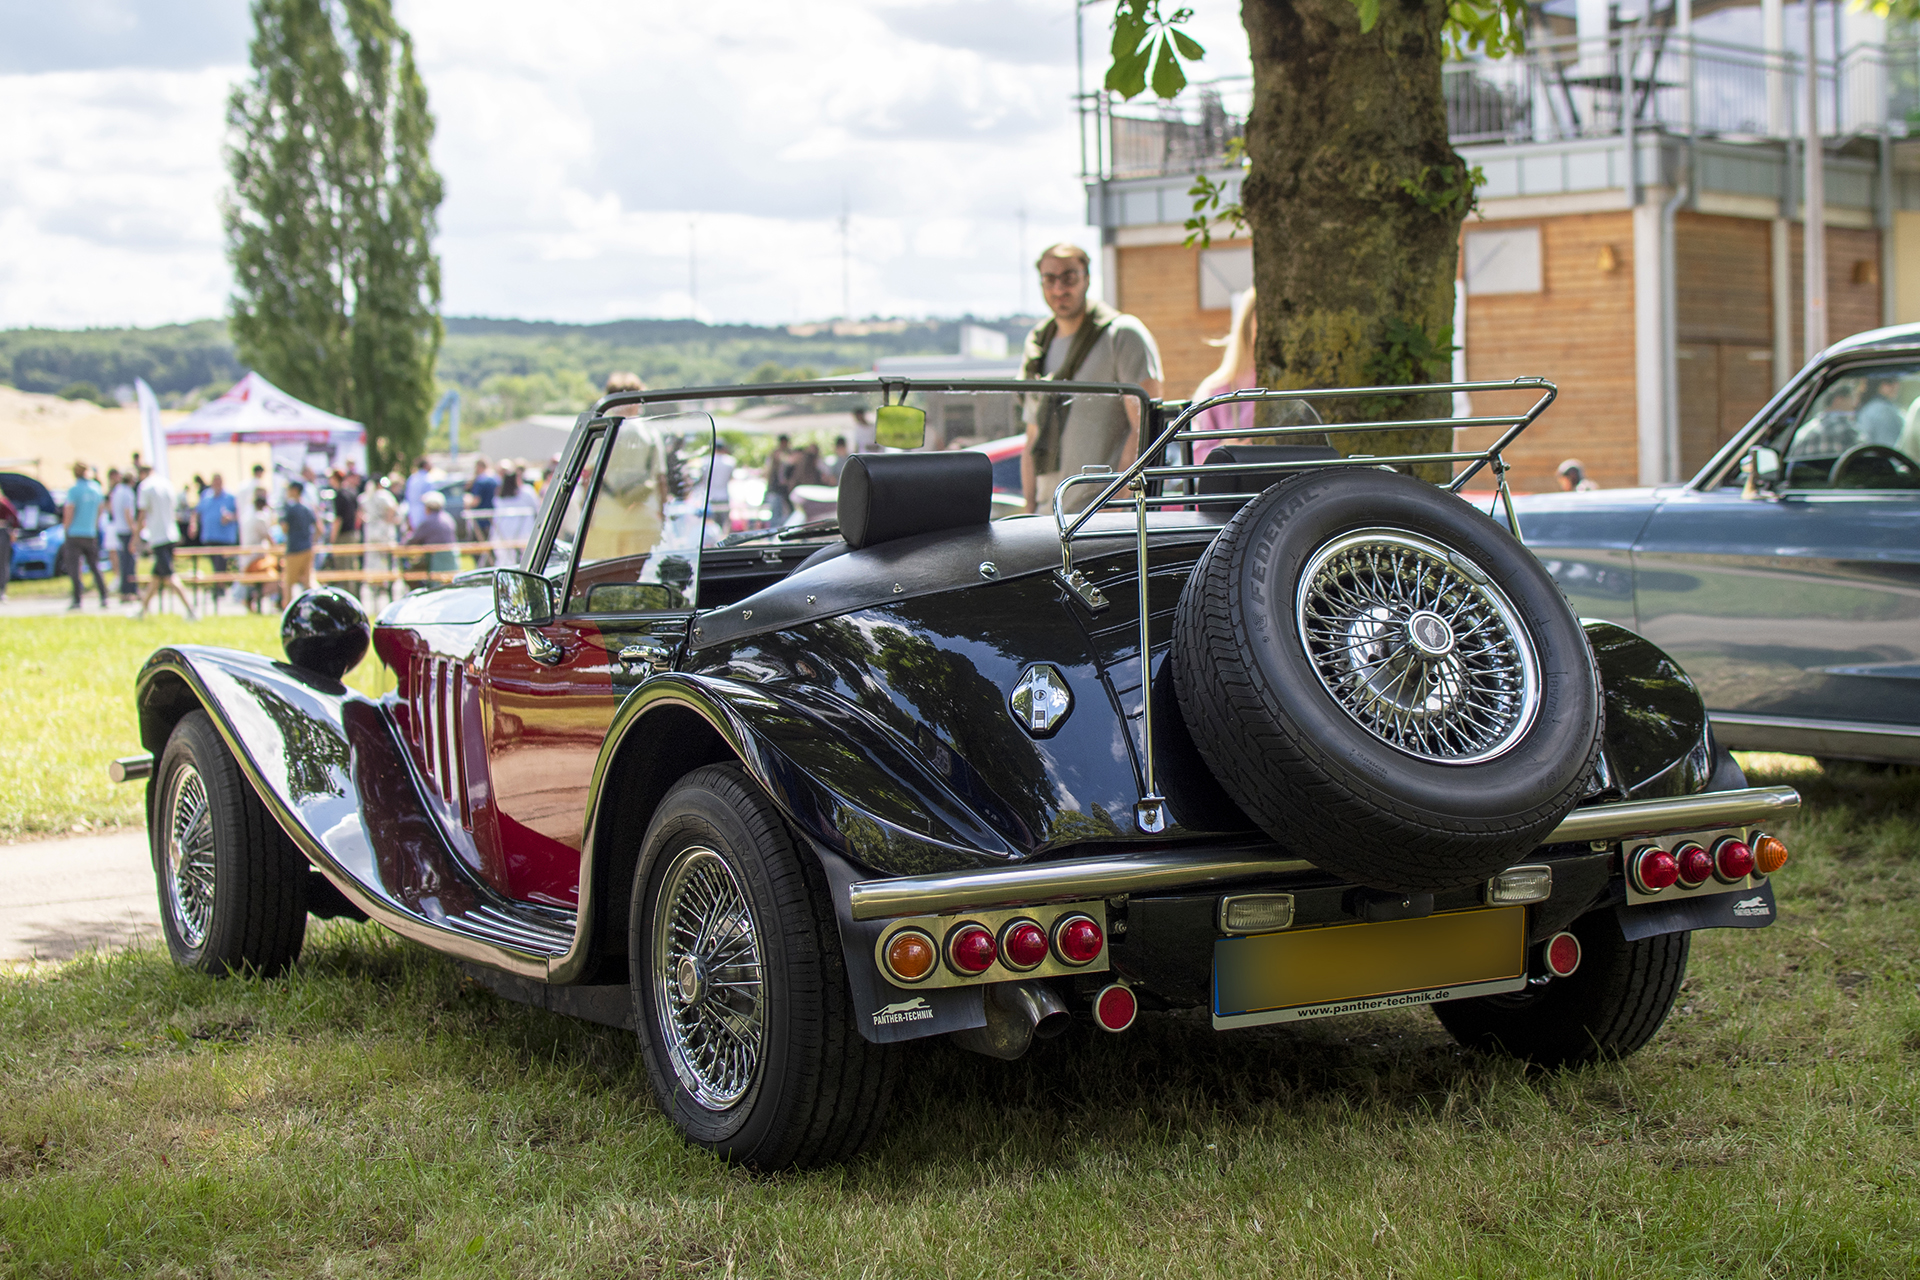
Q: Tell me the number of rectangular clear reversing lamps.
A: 2